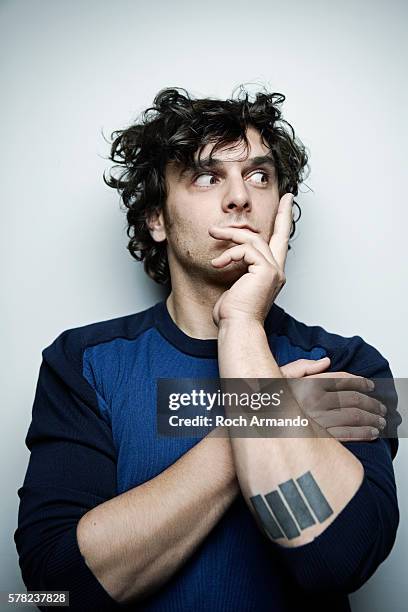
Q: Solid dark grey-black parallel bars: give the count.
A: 4